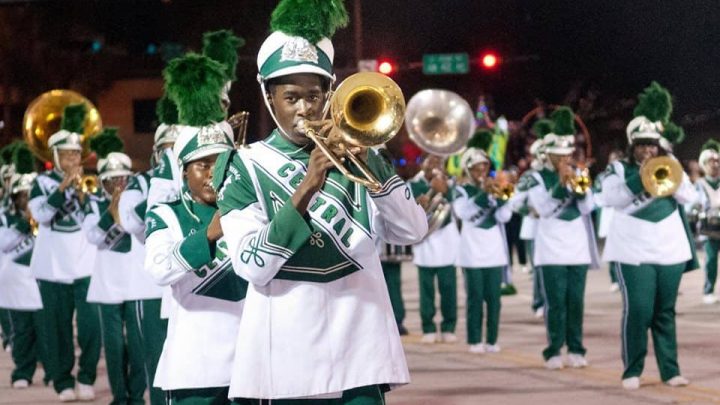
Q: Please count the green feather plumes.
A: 14